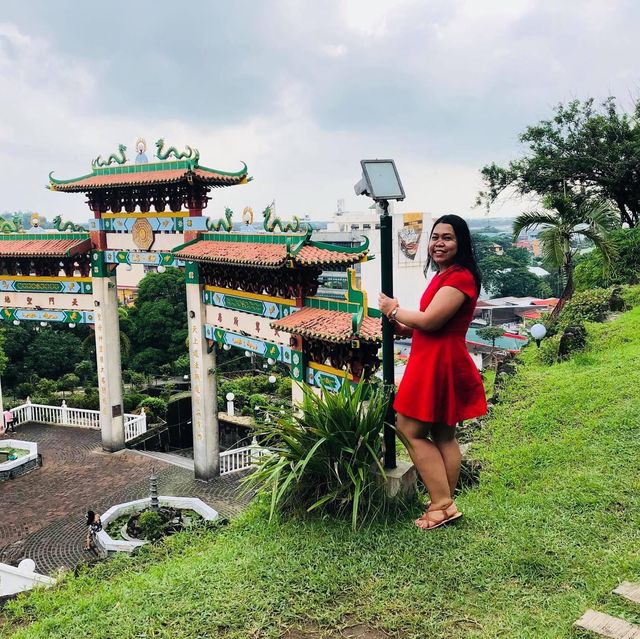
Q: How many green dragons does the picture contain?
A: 6